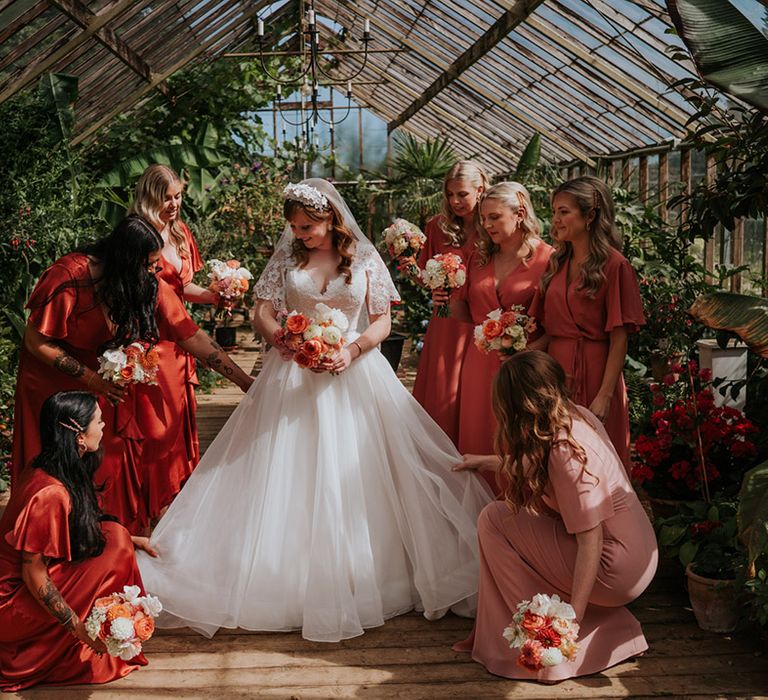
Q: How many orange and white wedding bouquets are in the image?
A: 8